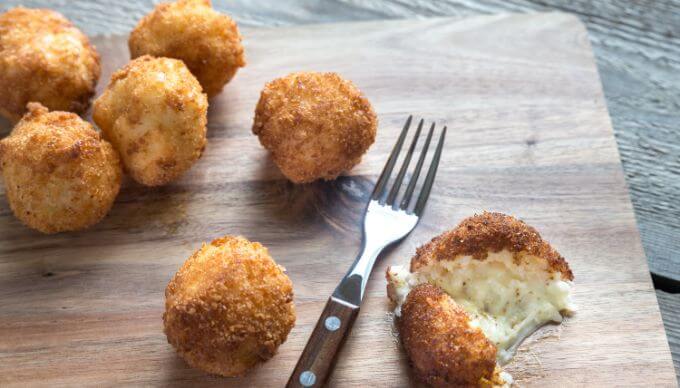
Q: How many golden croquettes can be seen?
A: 7